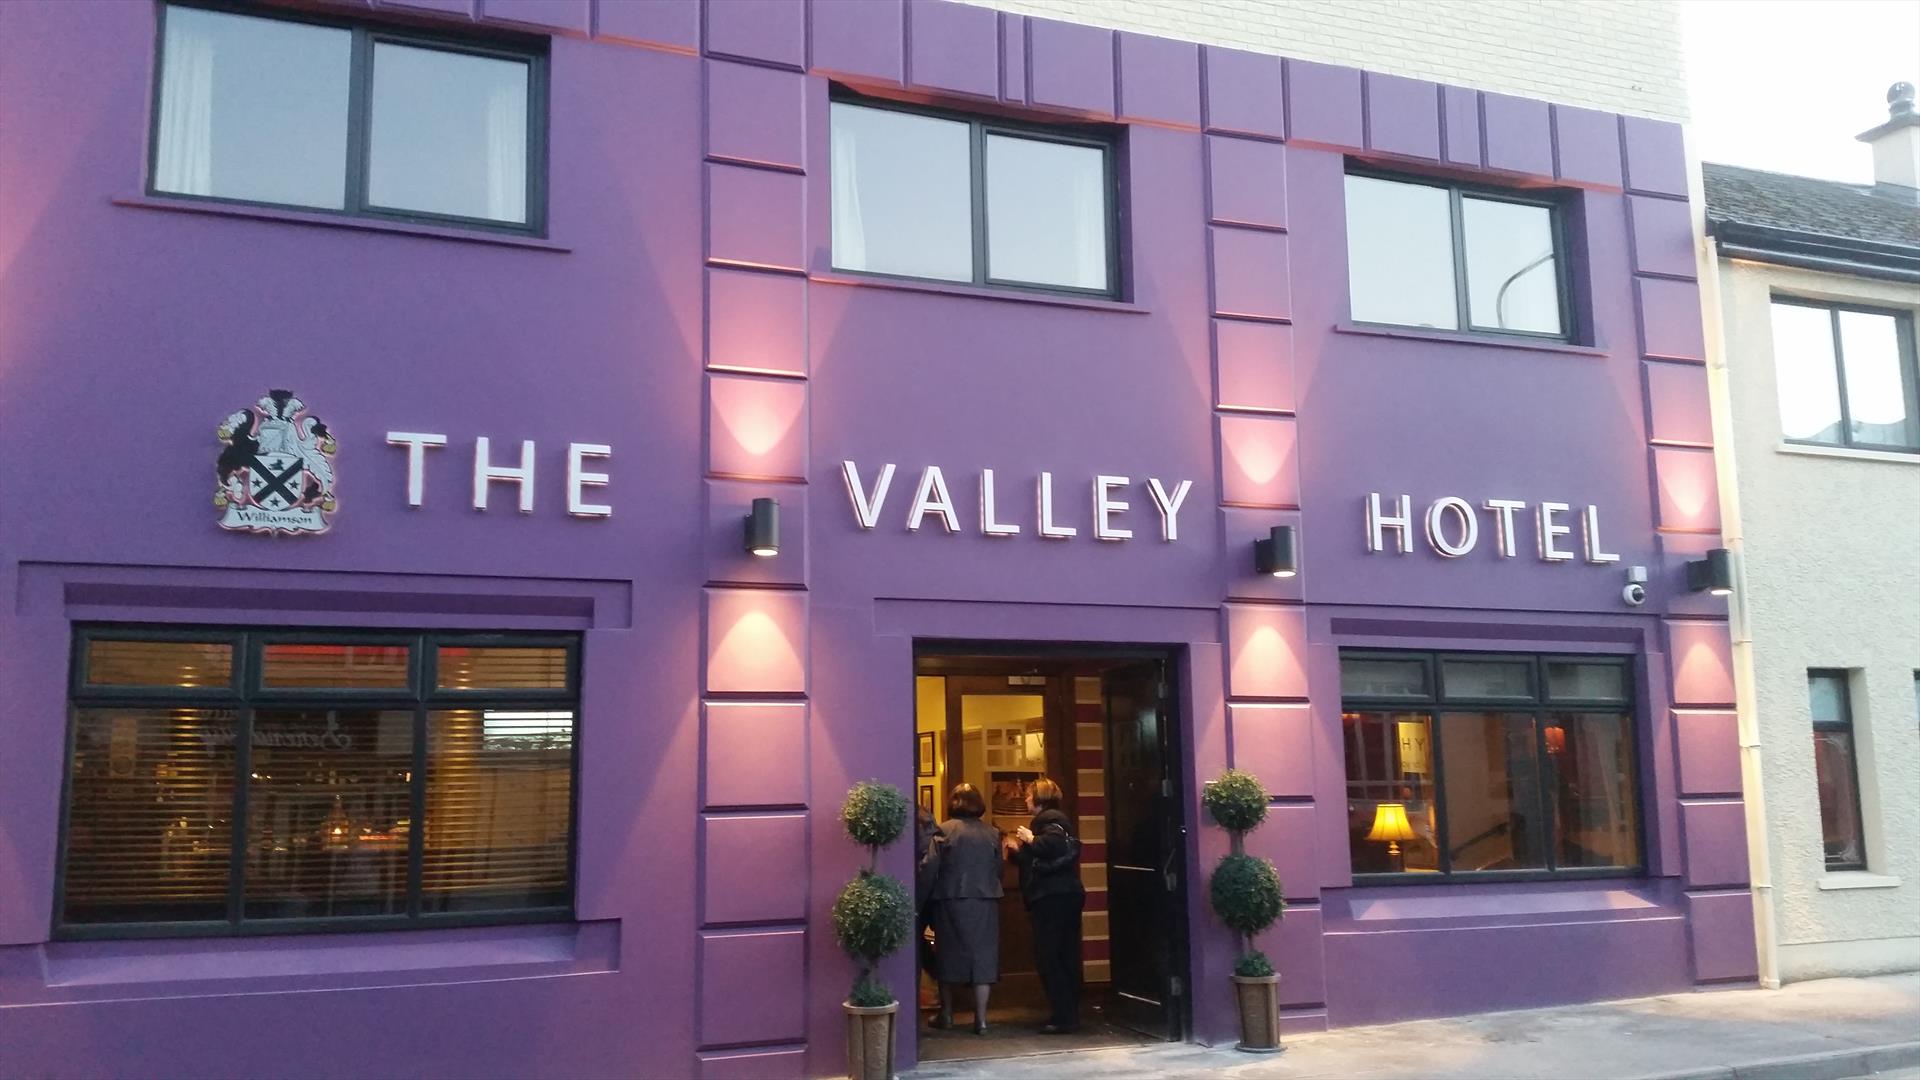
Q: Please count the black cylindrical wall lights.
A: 3